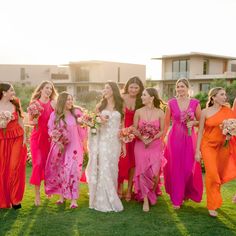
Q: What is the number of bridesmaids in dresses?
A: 7